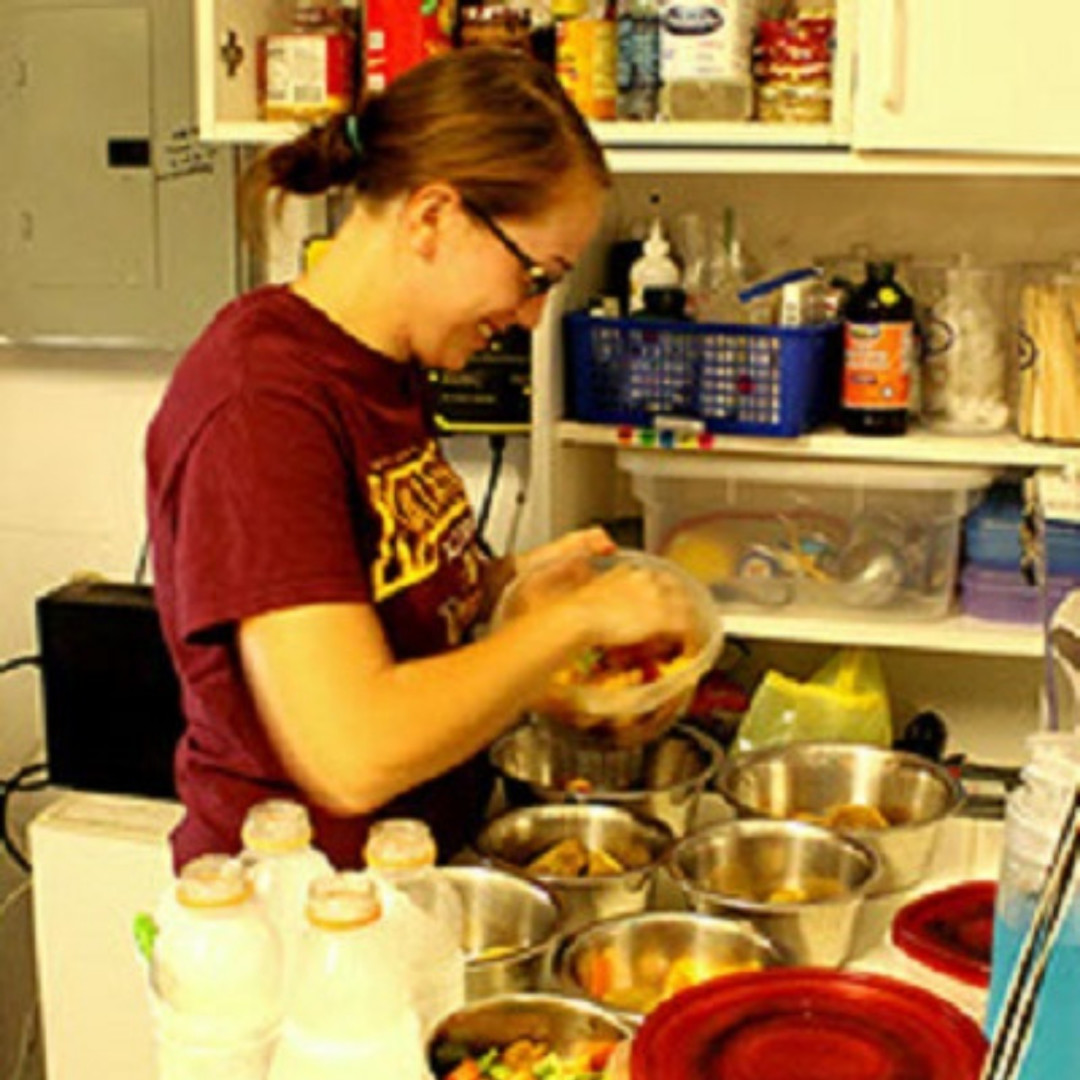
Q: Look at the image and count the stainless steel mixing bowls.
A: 7